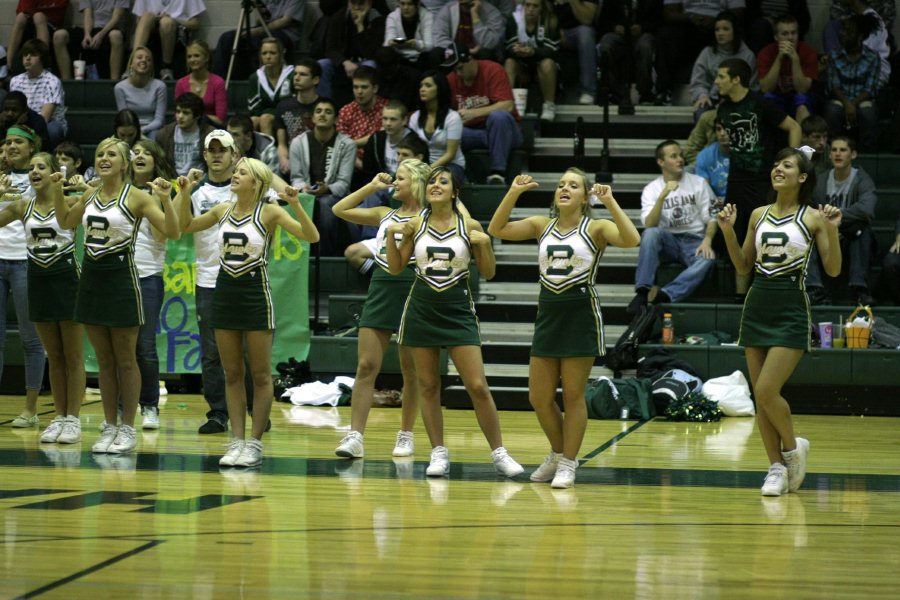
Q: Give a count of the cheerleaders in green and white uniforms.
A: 7